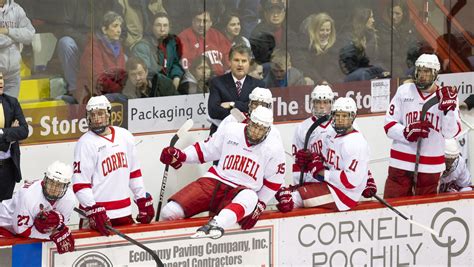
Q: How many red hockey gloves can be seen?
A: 12